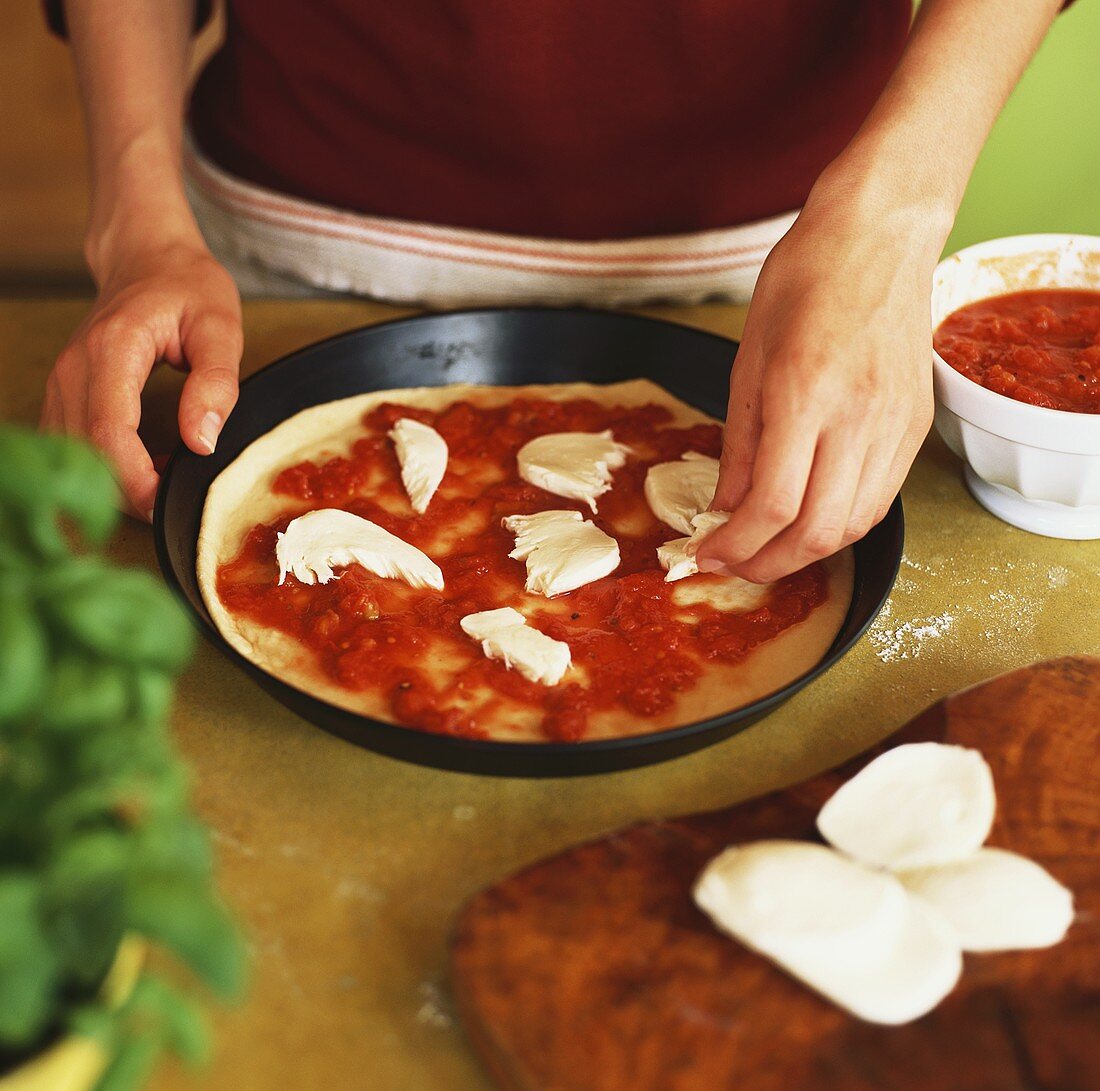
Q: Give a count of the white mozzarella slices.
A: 11